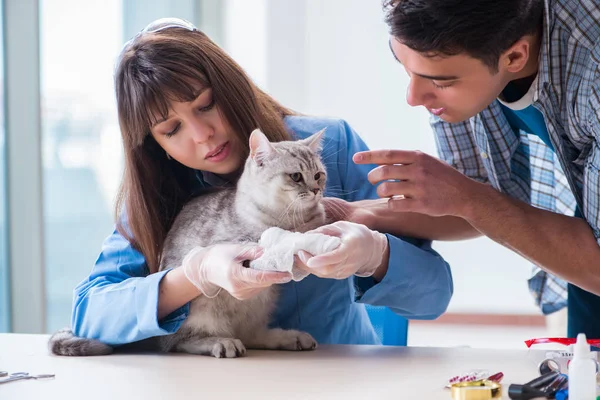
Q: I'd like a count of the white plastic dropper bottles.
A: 1